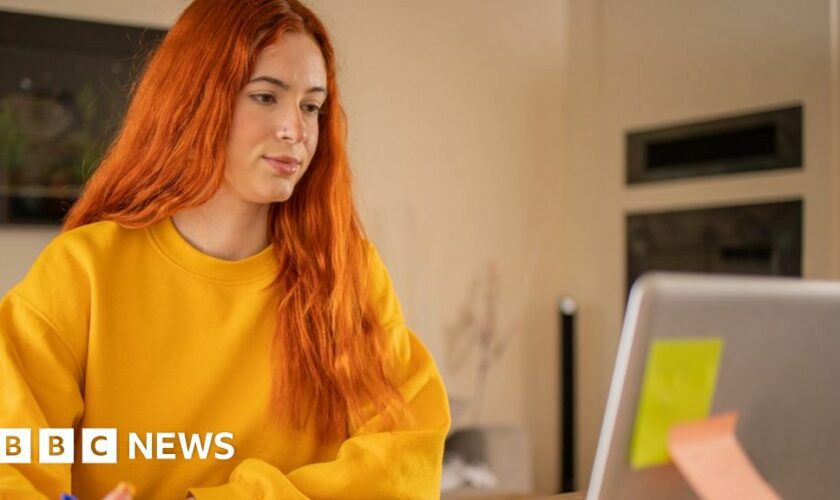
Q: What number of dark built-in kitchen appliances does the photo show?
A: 2